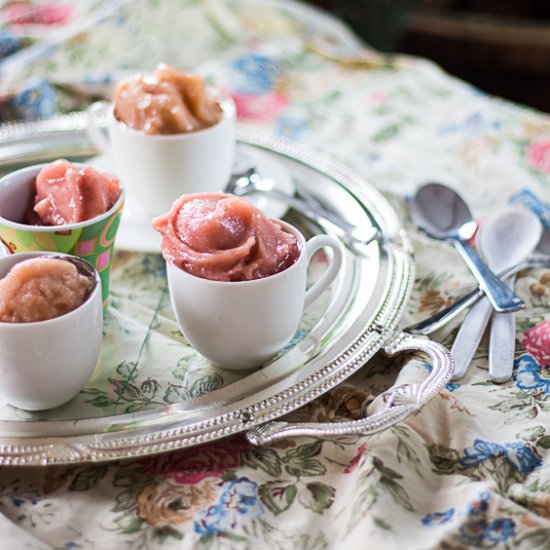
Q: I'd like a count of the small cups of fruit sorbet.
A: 4